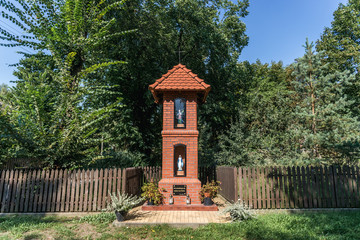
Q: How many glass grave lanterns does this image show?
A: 2